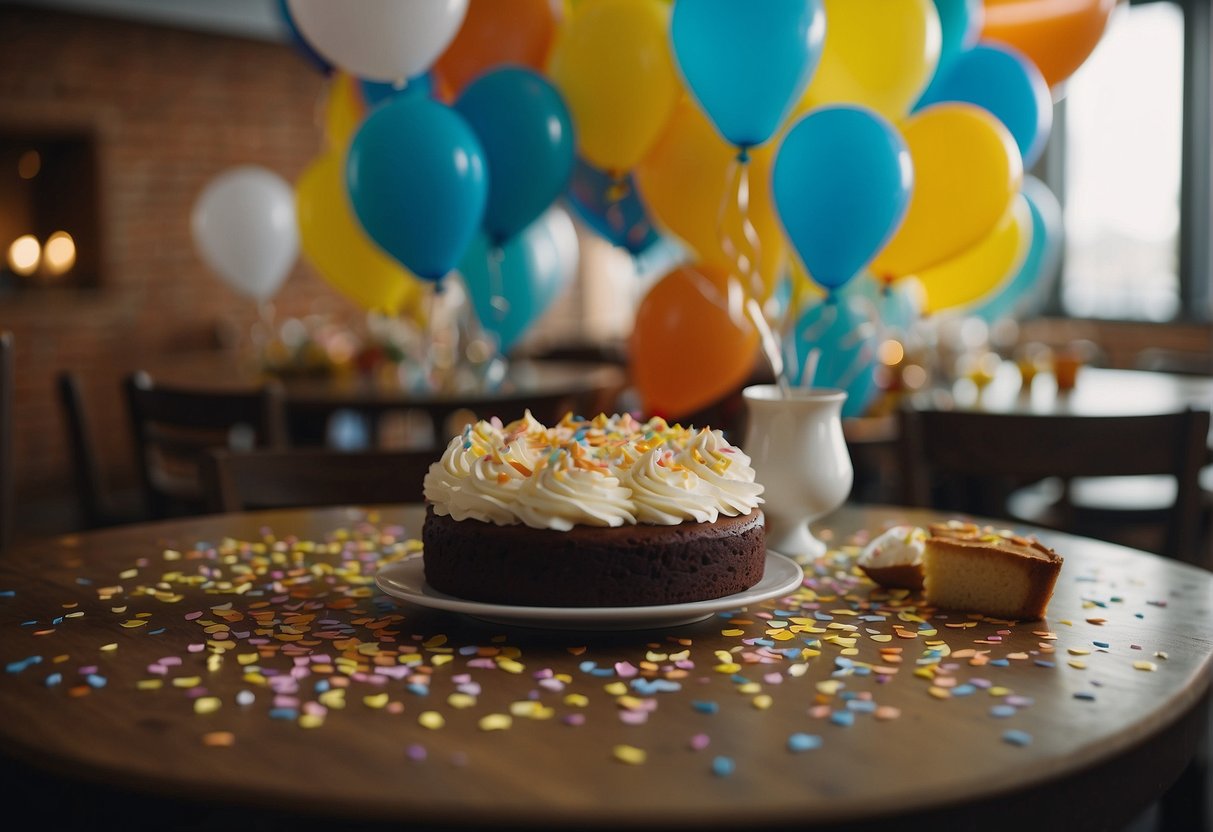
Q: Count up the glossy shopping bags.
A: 0